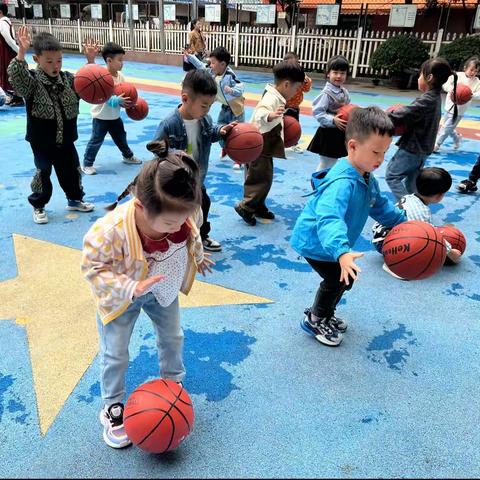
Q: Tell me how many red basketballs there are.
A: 11